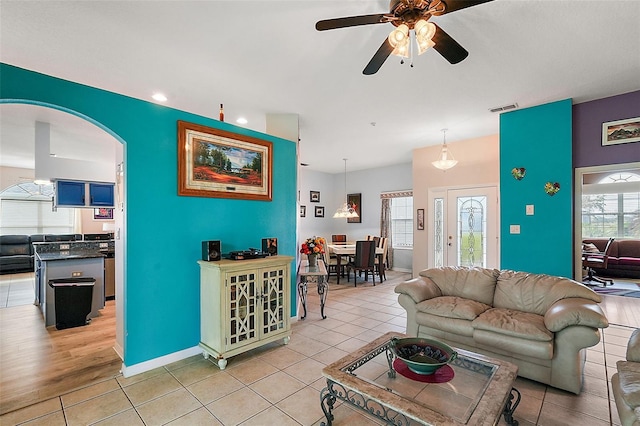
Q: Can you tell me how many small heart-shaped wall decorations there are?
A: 2